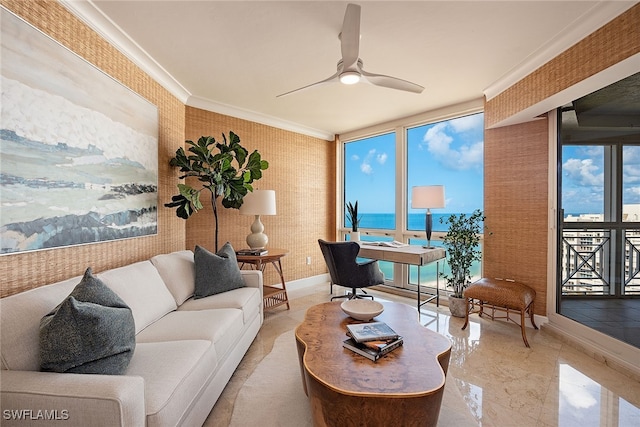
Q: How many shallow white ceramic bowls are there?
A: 1